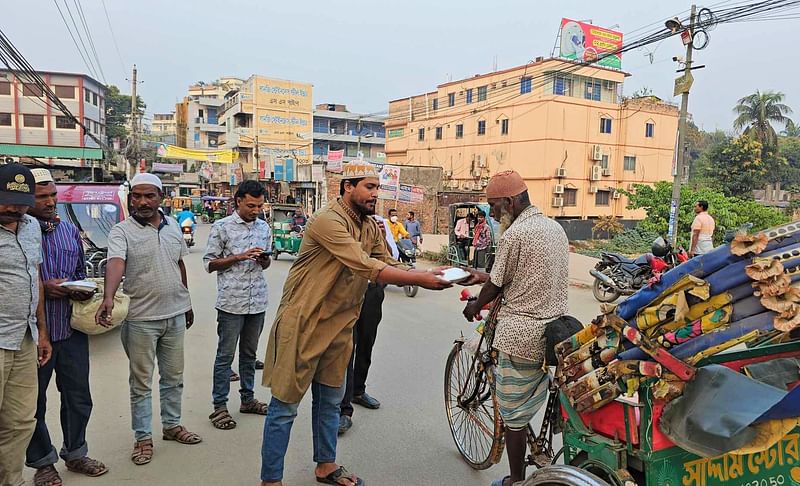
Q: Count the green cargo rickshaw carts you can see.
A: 1